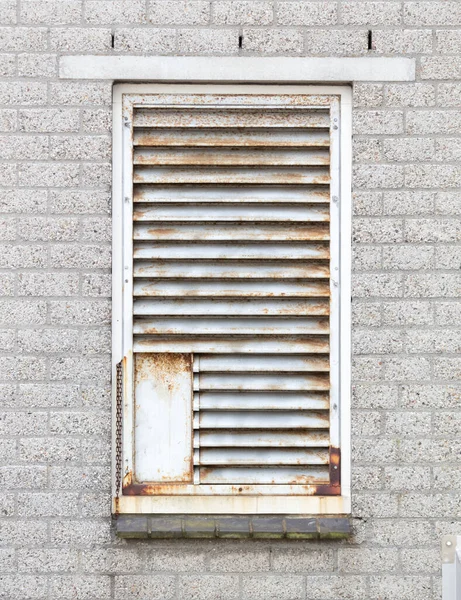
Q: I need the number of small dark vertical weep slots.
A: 3